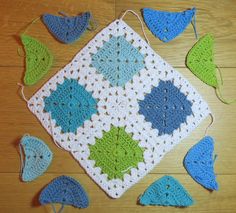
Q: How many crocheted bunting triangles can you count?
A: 8